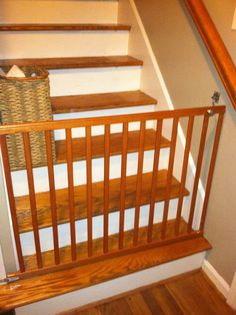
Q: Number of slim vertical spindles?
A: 13